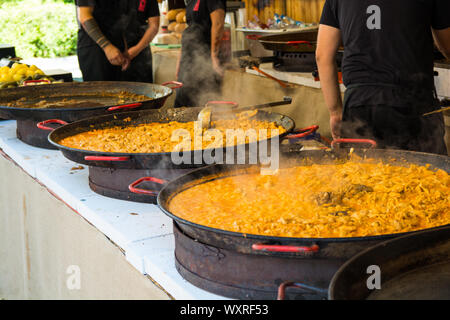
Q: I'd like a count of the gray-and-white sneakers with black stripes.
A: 0